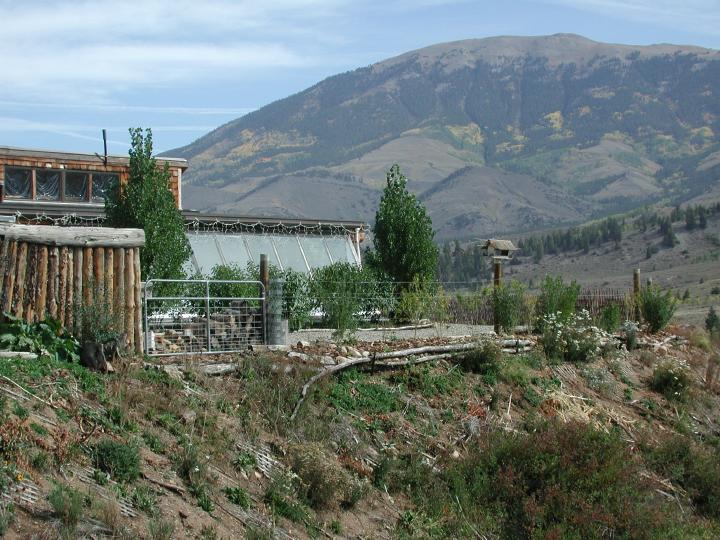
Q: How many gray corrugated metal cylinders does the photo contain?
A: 1